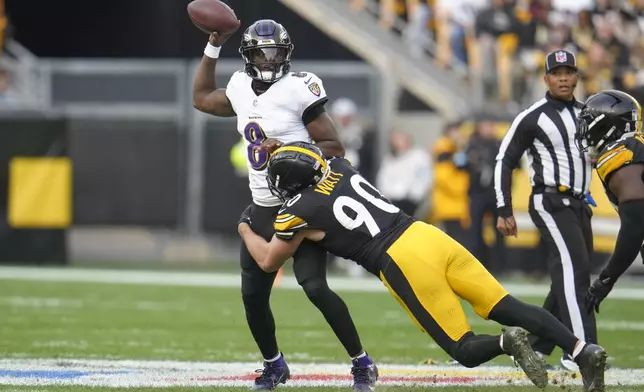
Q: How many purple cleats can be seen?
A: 2